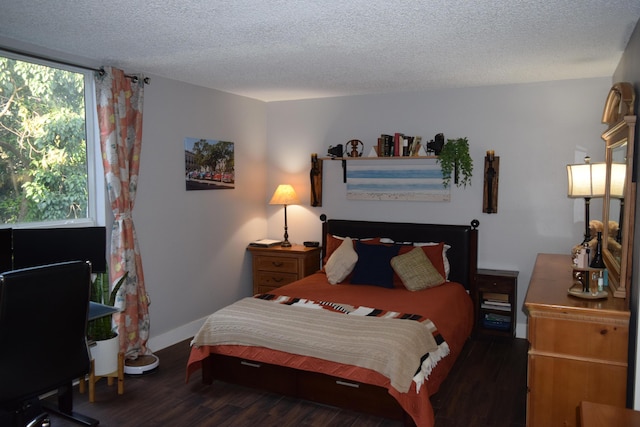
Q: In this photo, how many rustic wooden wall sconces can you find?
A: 2